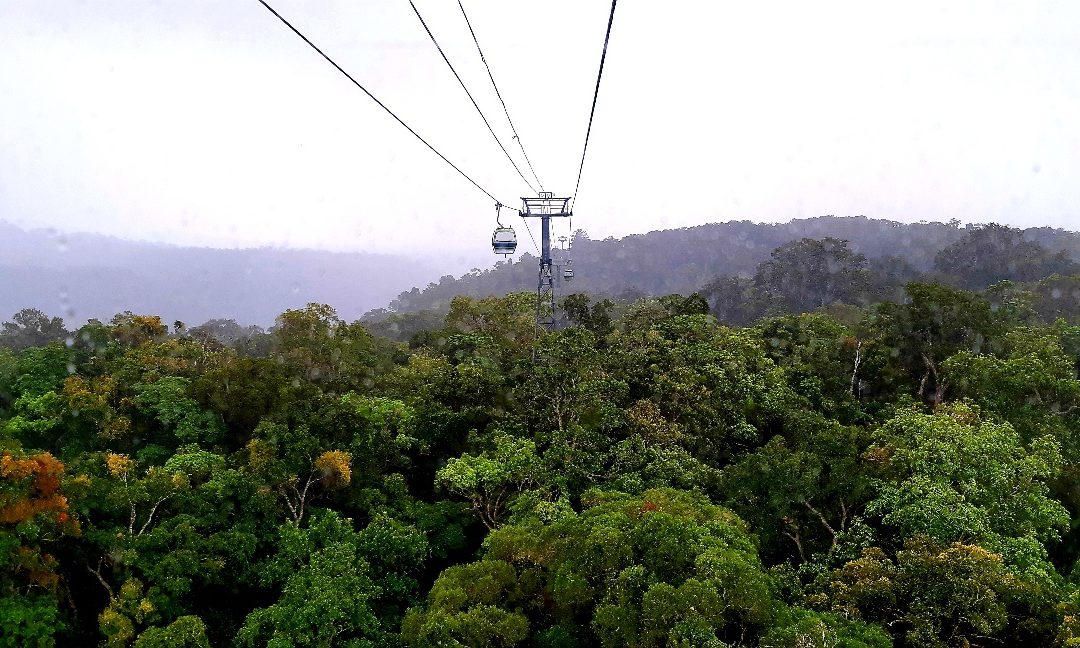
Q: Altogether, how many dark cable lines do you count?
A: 4